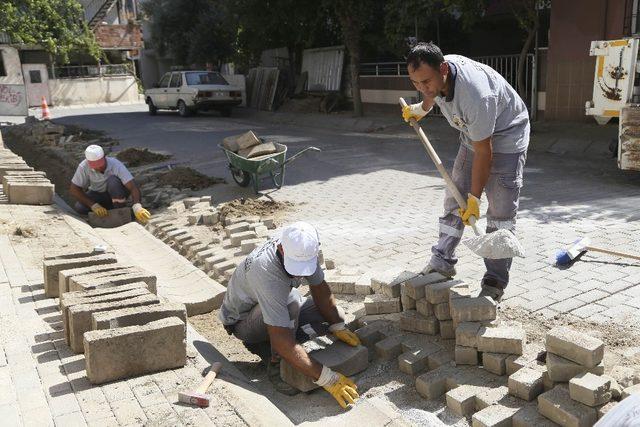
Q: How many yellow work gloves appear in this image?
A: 6